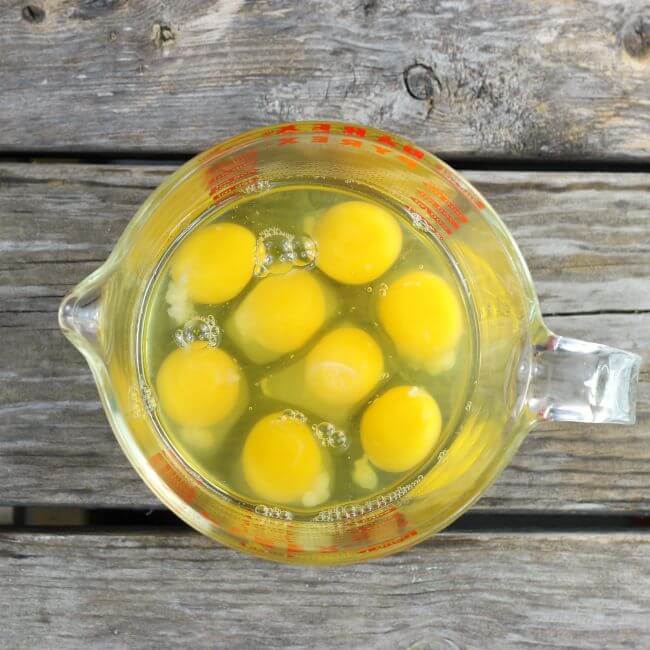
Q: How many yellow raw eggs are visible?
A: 8